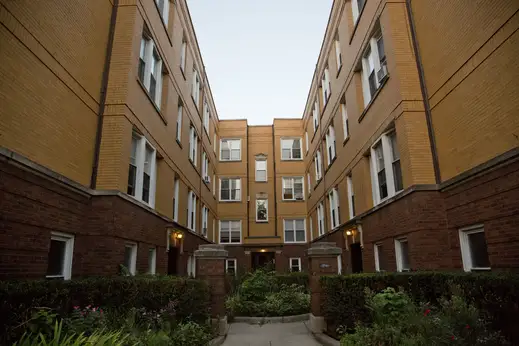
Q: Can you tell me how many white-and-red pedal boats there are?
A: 0